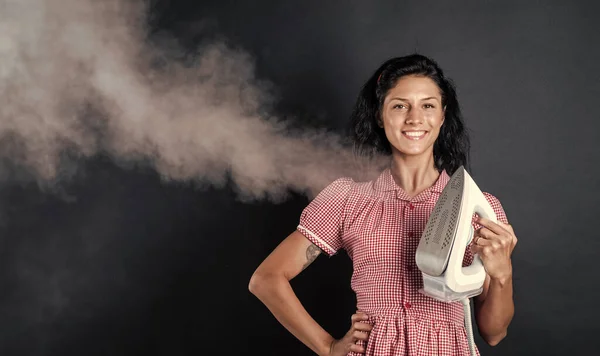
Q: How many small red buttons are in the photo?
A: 4